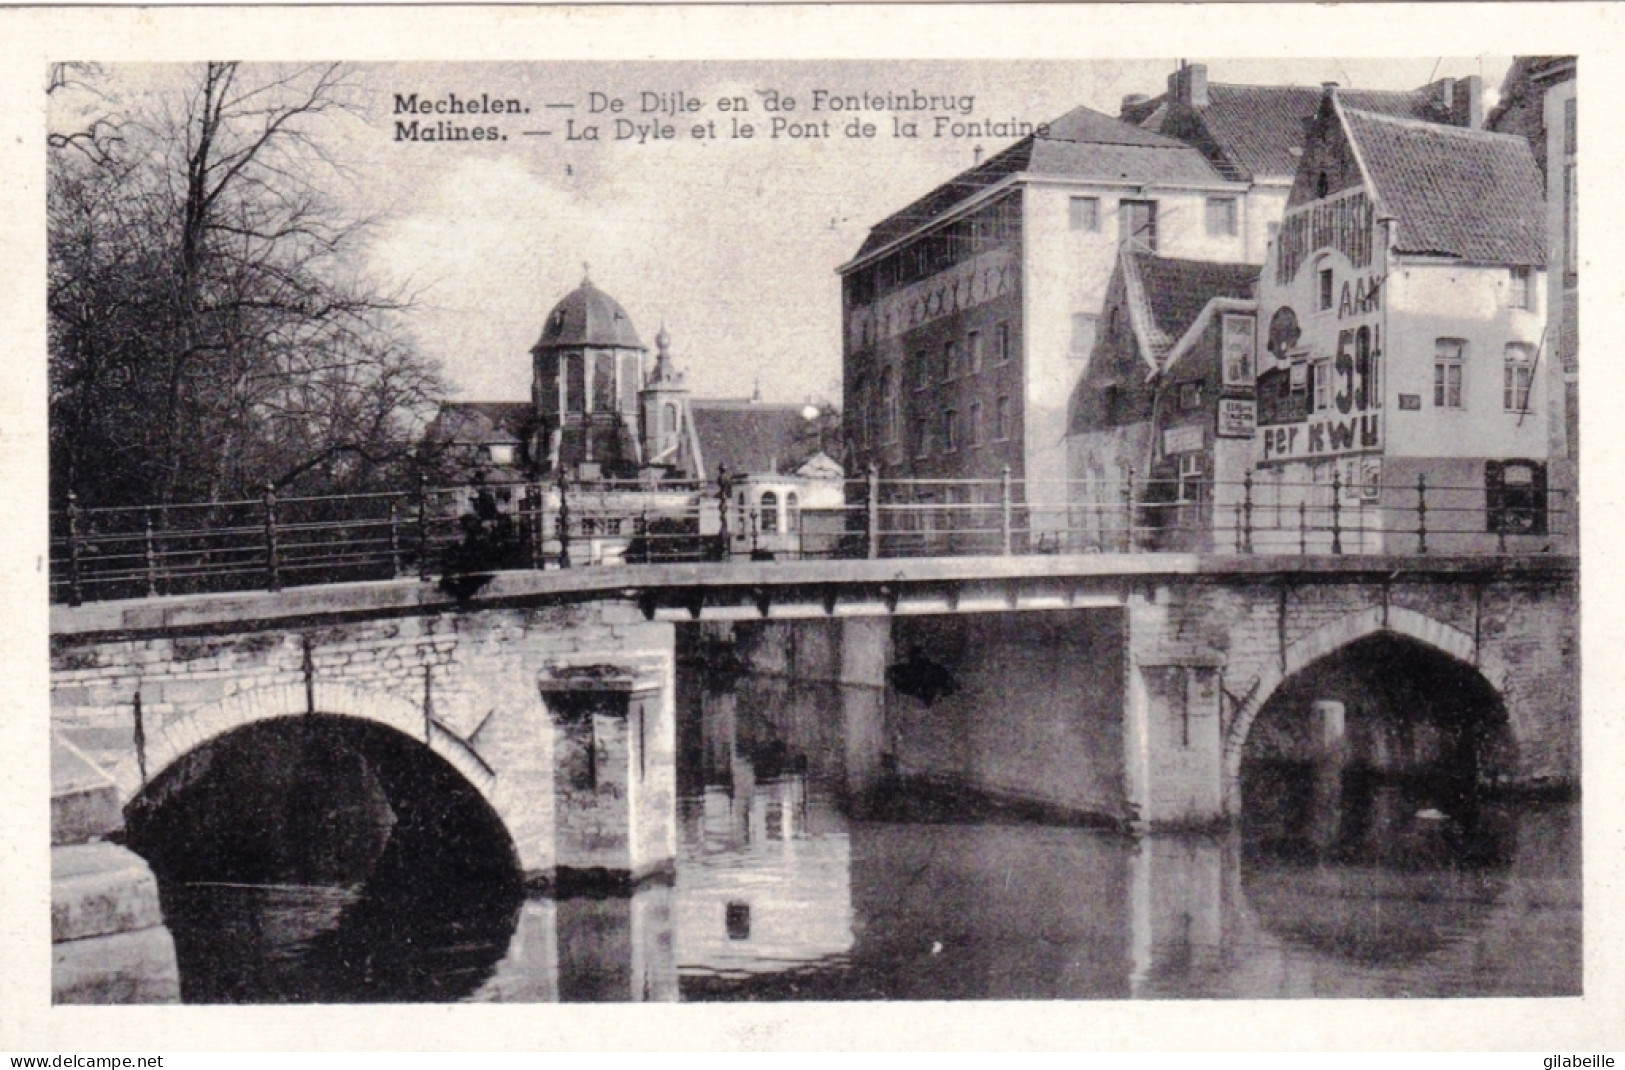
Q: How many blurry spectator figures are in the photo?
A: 0